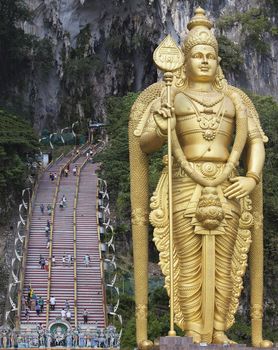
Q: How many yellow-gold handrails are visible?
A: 4